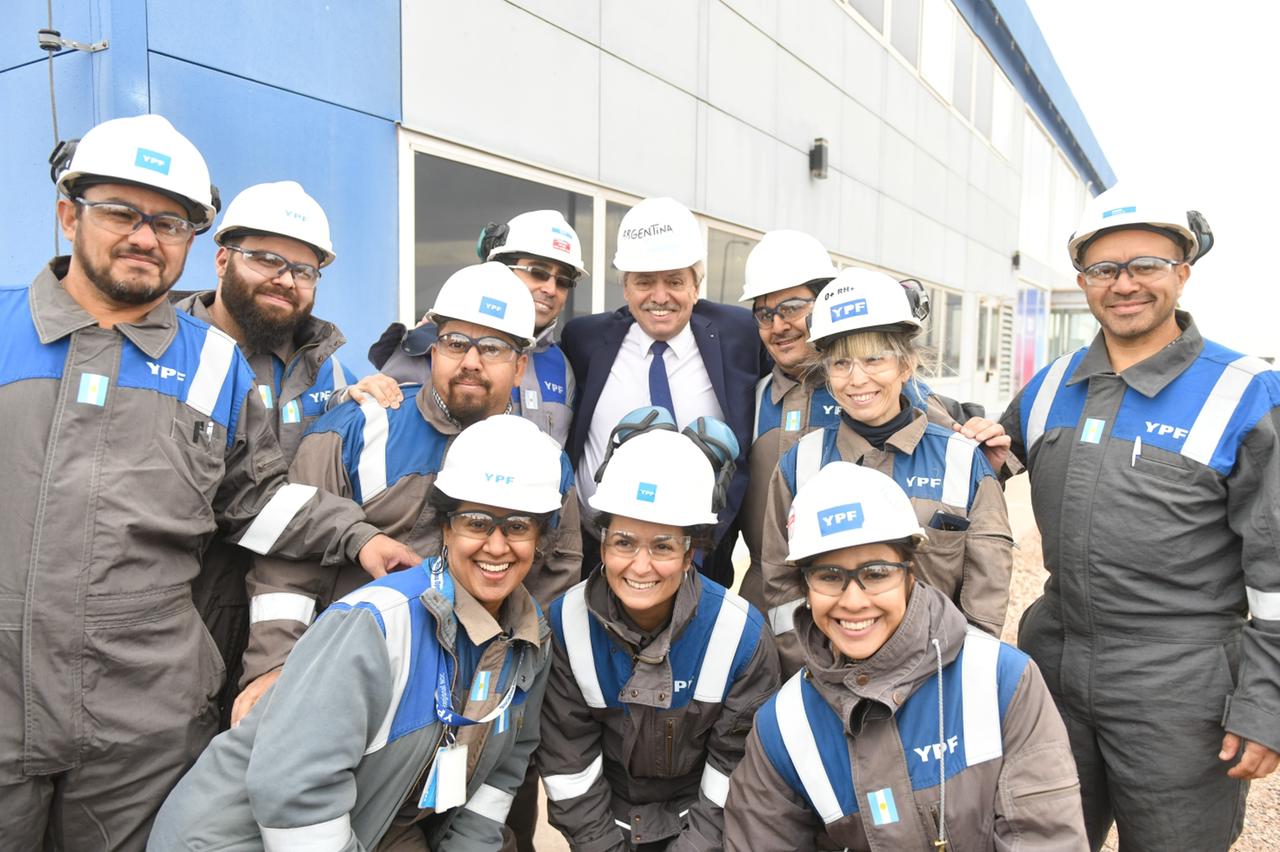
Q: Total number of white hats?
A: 11